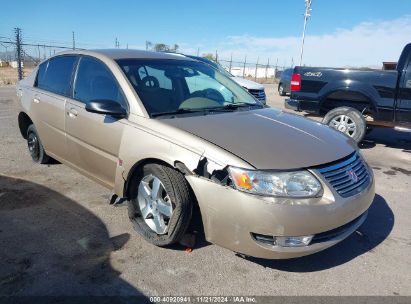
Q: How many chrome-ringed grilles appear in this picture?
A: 1